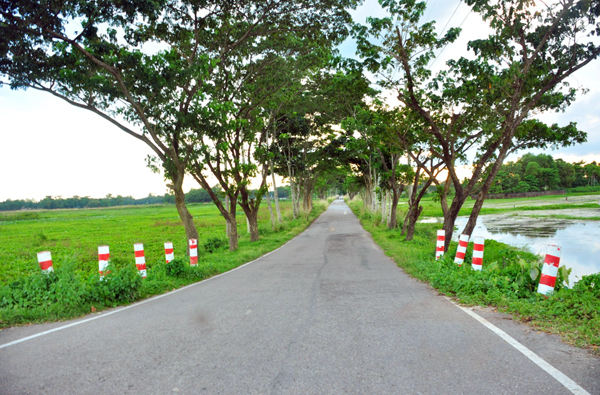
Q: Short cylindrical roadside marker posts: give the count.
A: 9